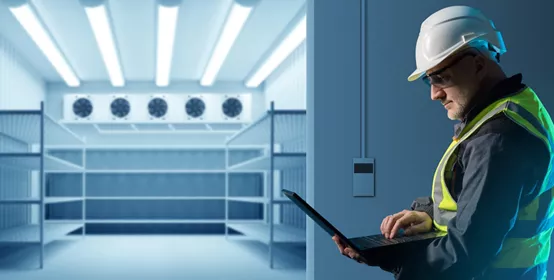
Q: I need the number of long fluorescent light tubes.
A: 5